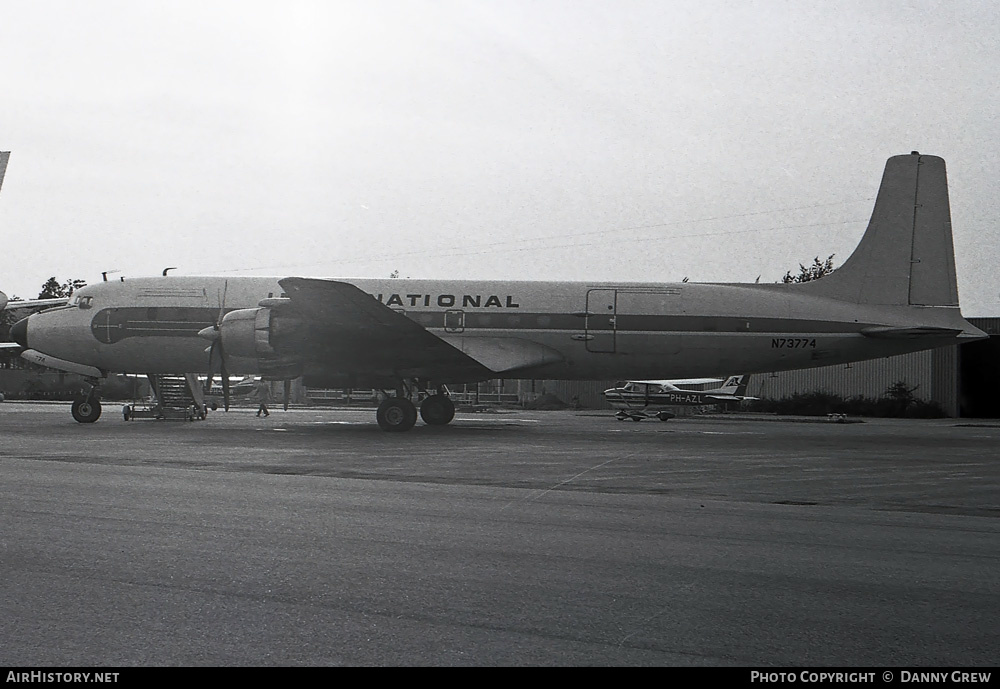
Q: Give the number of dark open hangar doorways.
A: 1